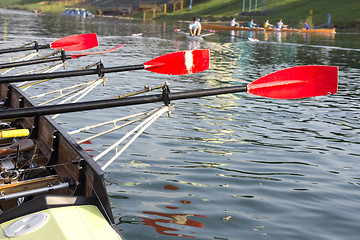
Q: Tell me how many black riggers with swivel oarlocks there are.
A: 4